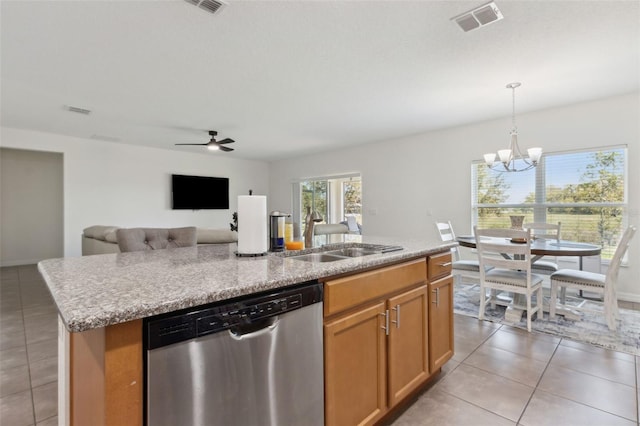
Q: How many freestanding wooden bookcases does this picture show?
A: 0